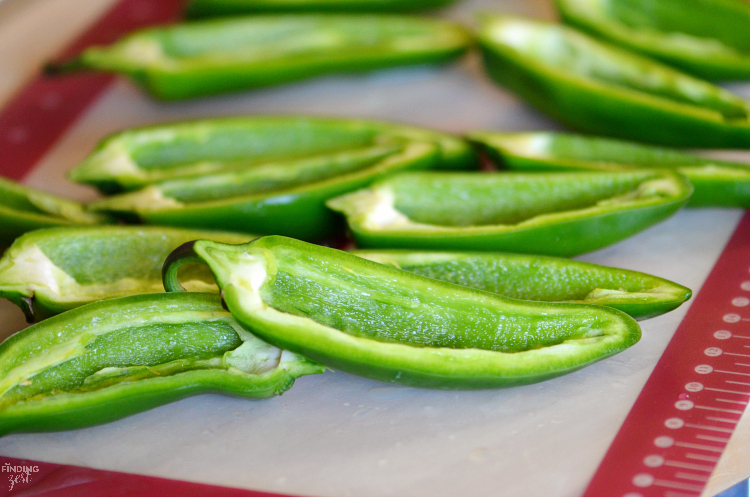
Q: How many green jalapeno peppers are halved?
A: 13